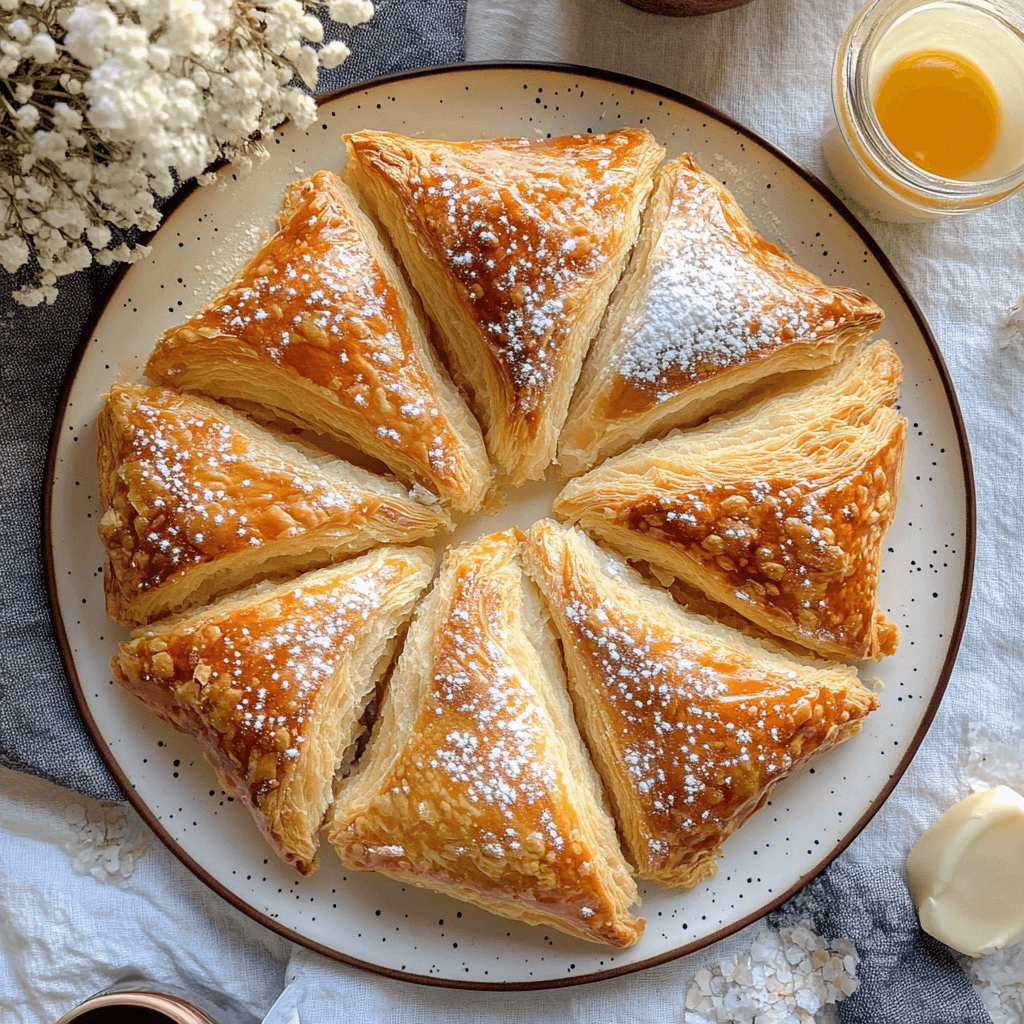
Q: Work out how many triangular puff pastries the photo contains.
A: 8